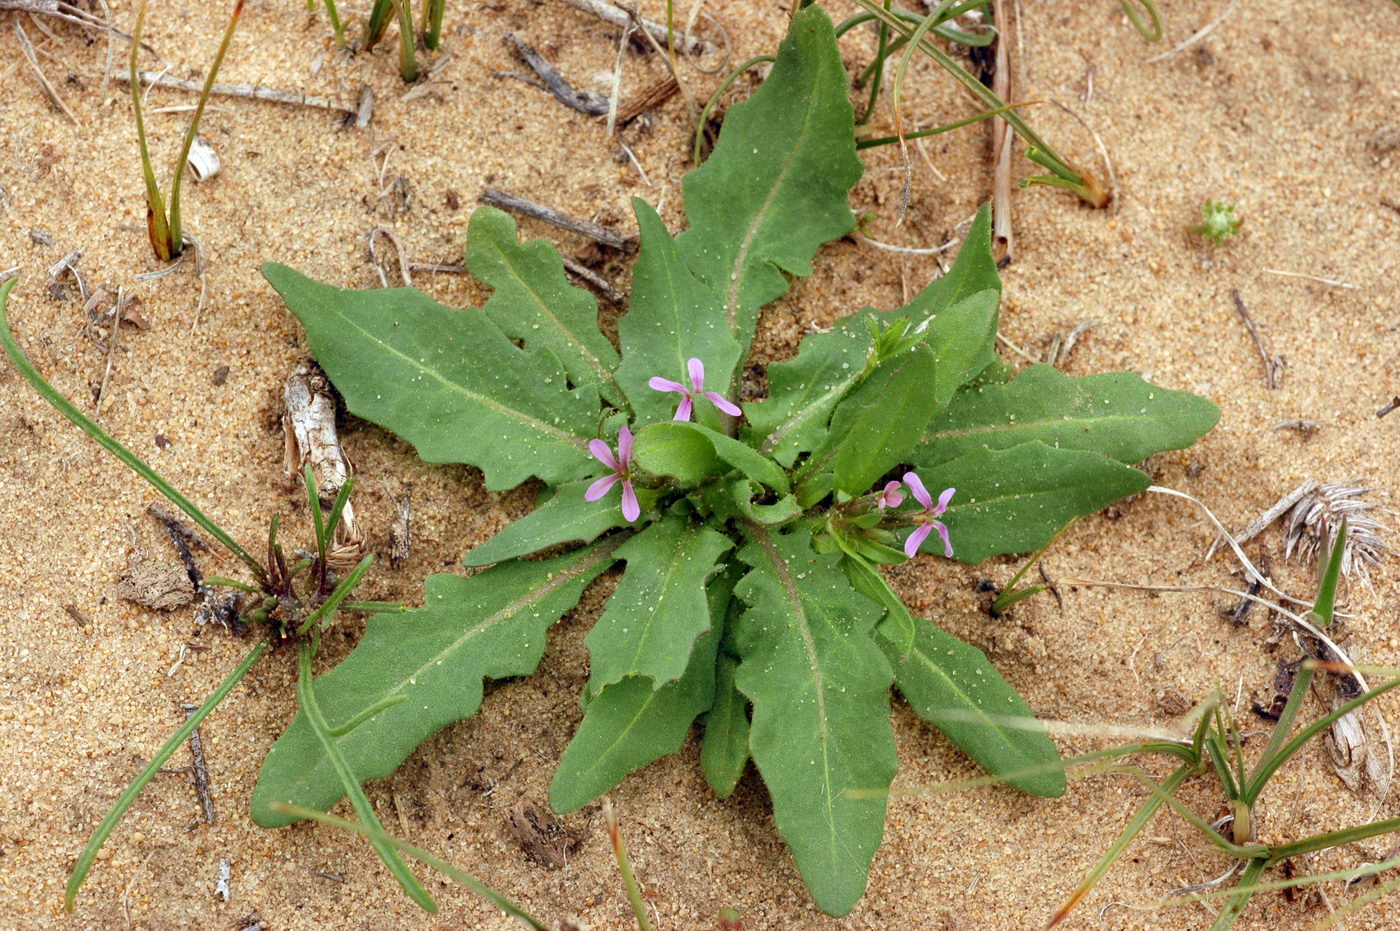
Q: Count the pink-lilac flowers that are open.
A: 3